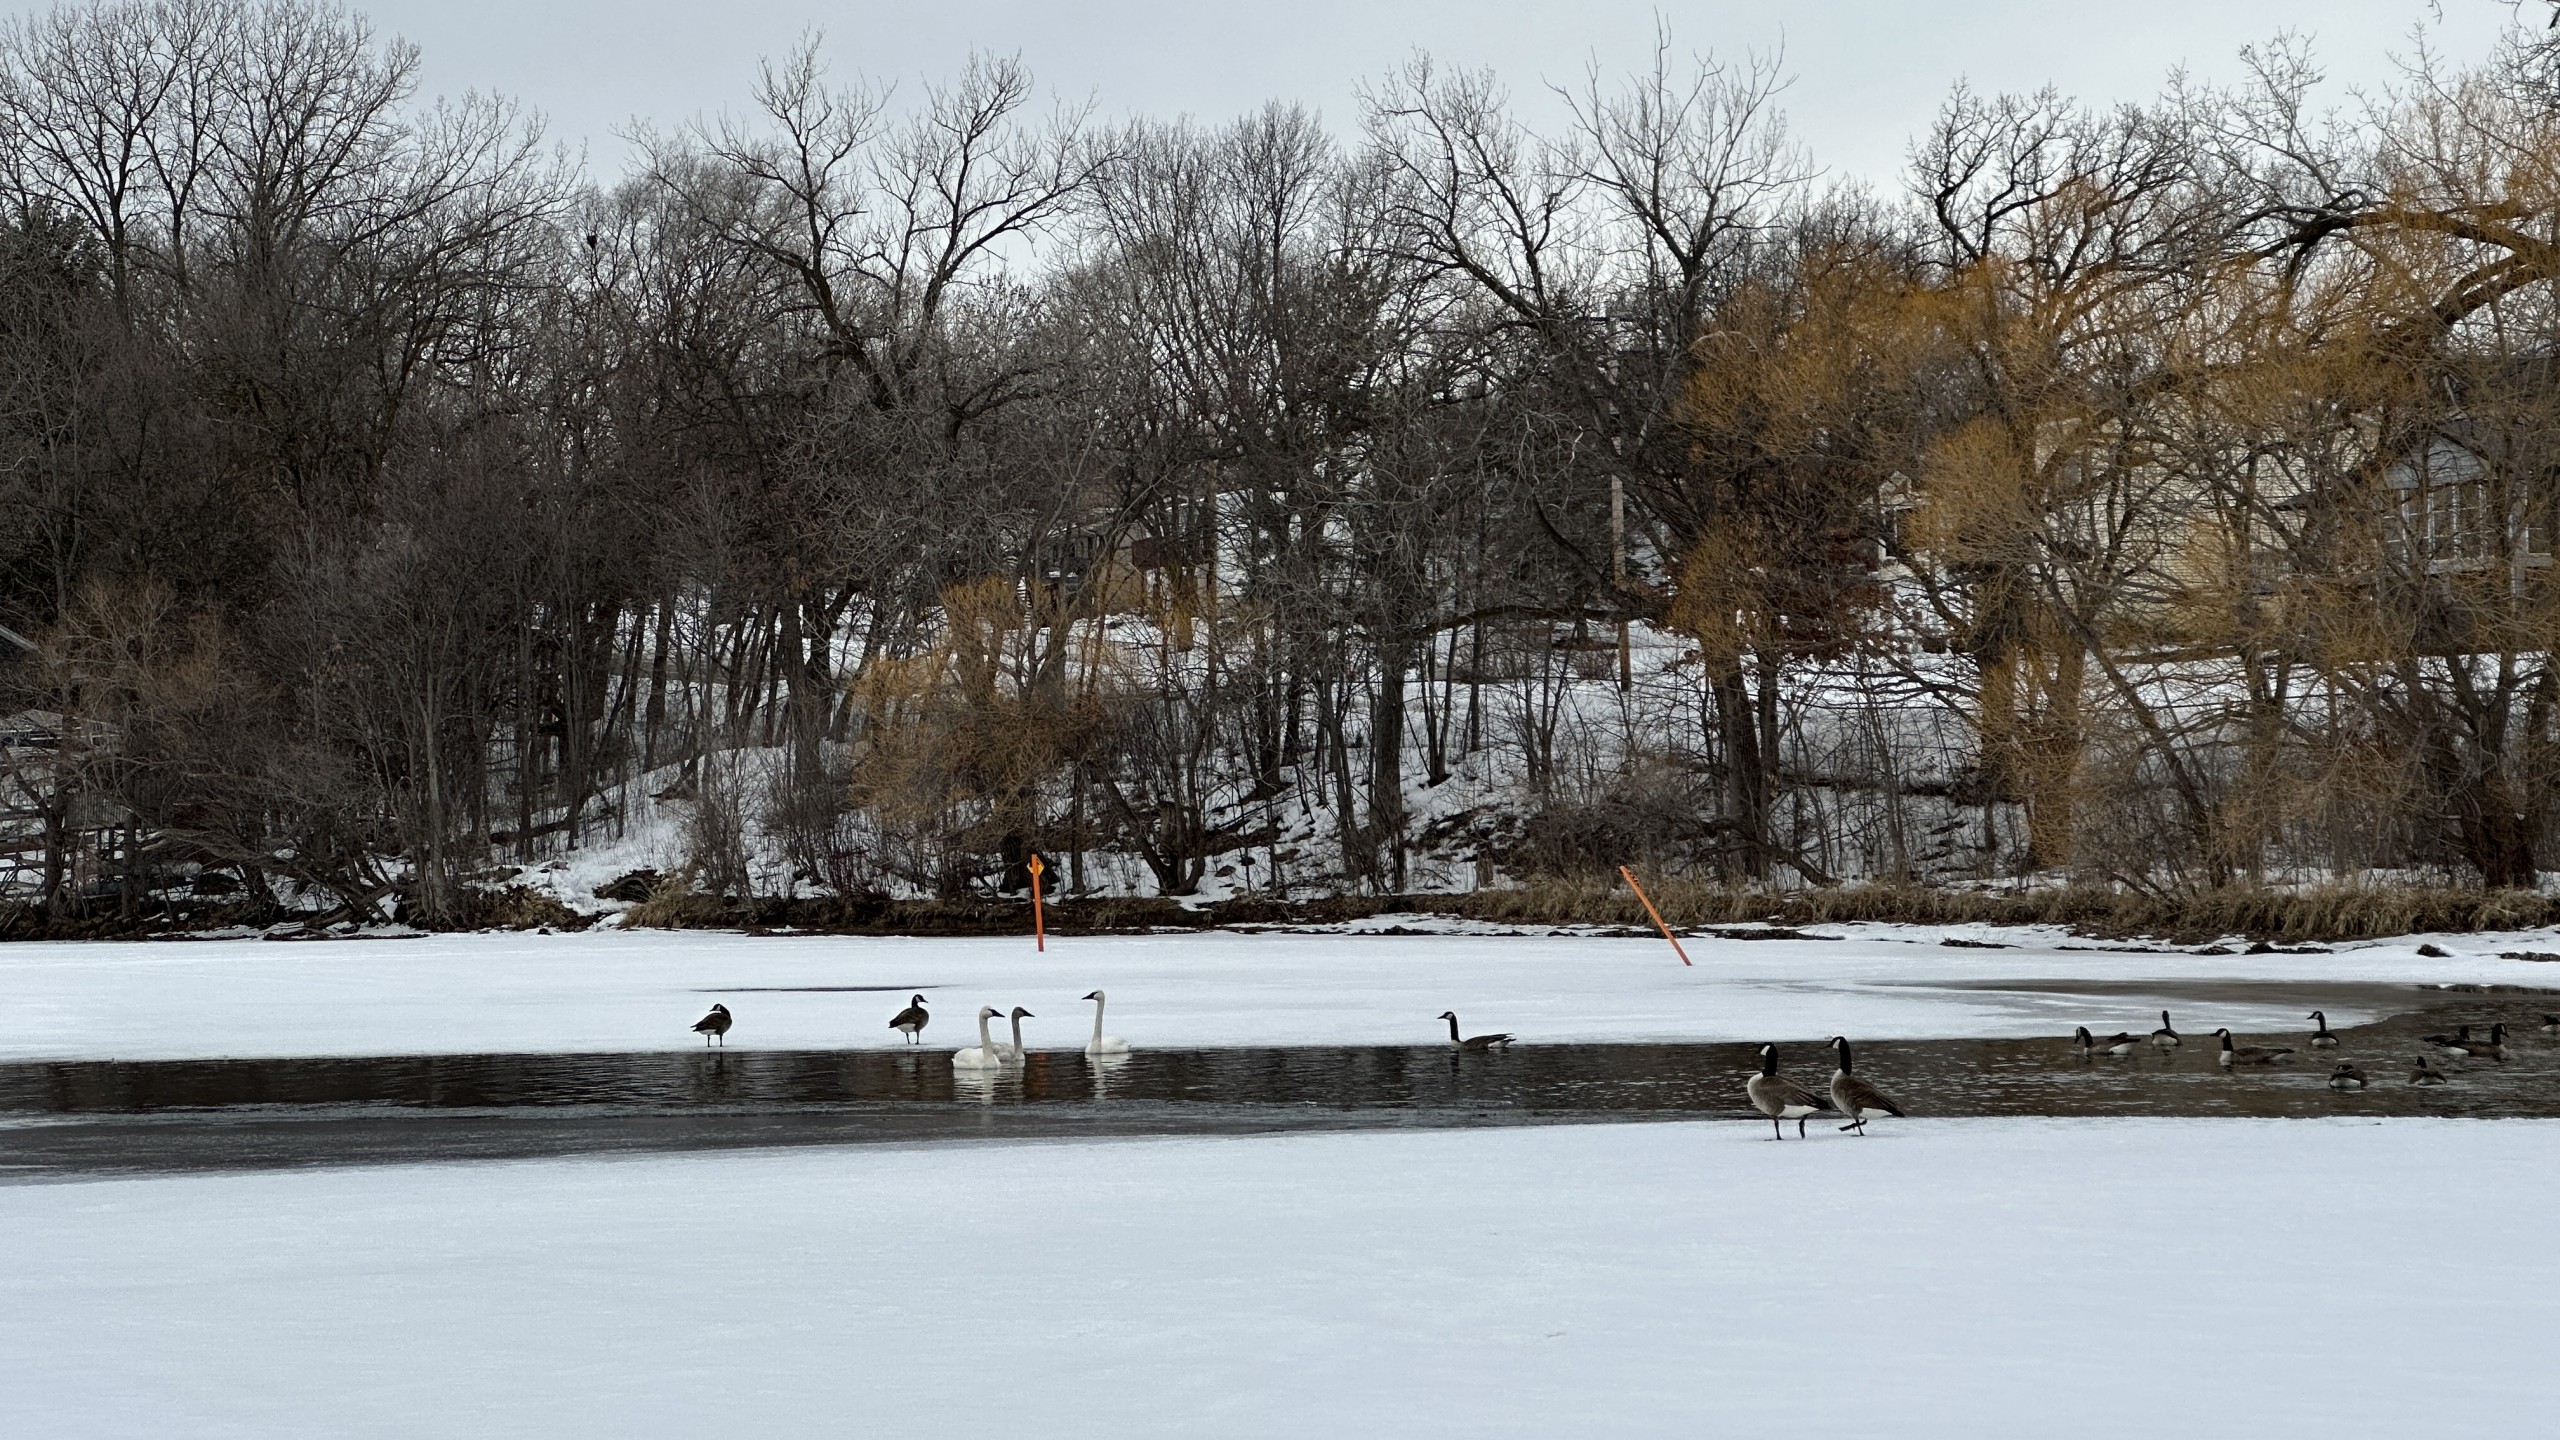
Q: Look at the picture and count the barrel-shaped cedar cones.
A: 0